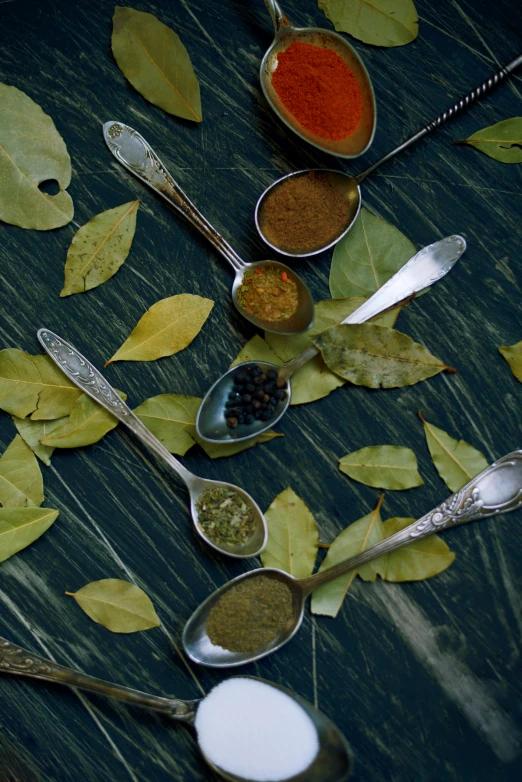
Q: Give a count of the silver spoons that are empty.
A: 0